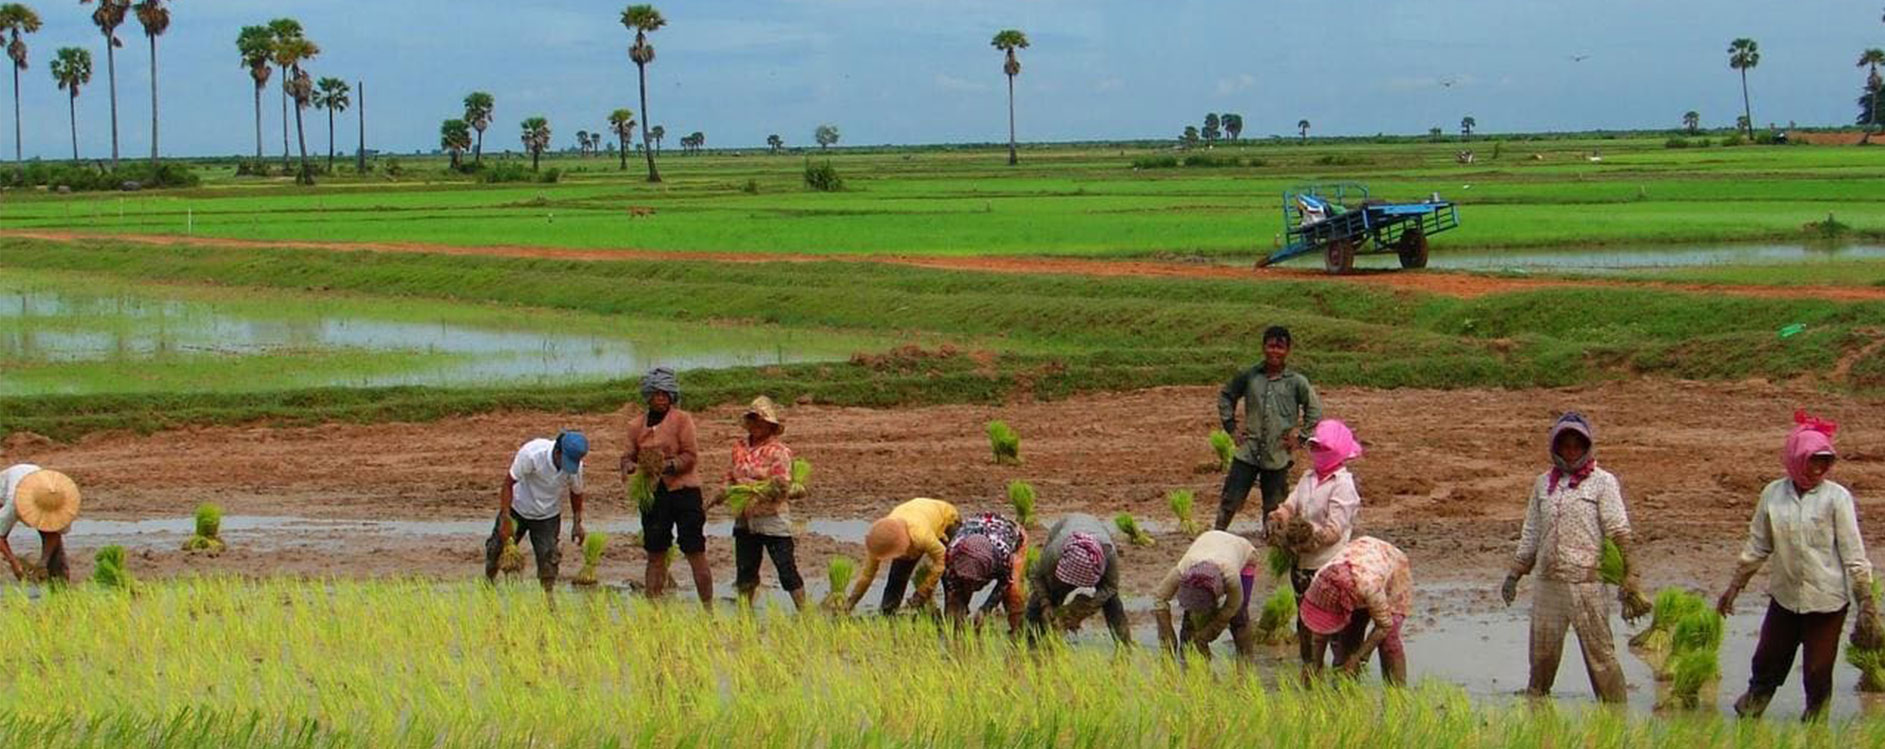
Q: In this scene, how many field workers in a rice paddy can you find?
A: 13